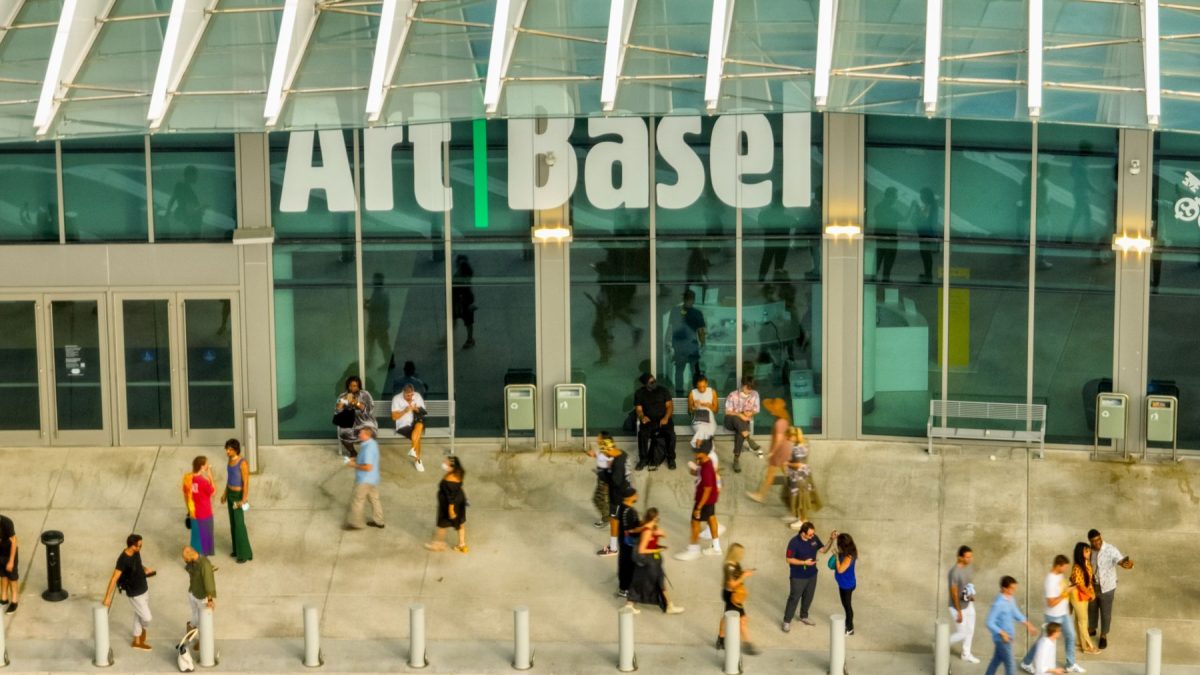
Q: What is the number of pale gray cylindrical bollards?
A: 11